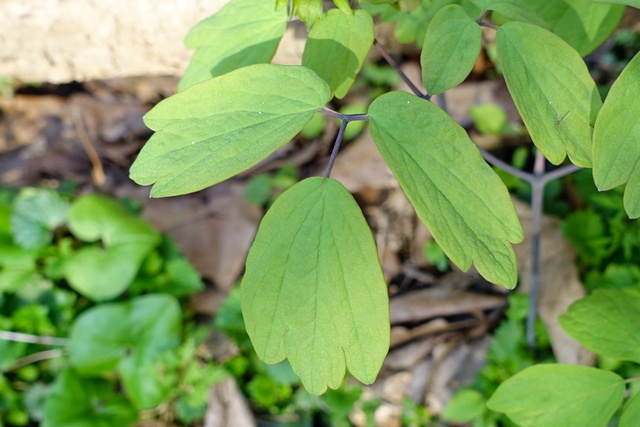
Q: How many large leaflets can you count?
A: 3